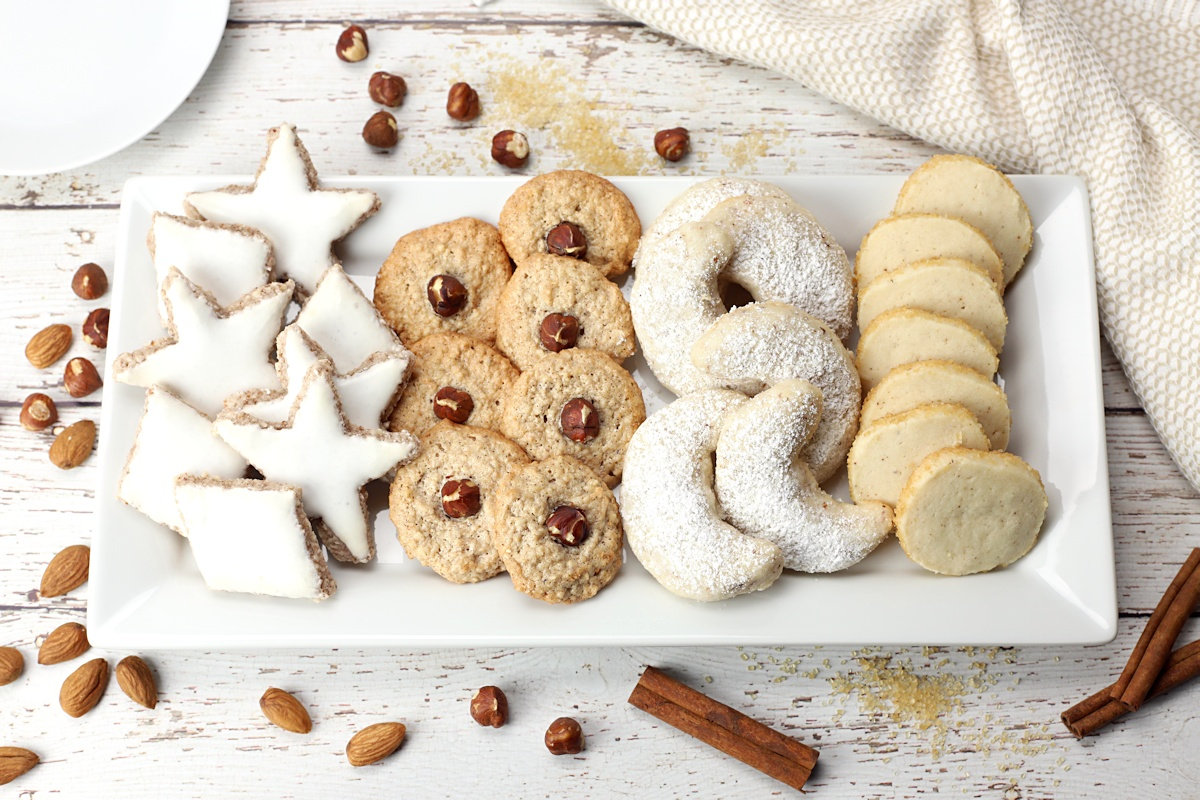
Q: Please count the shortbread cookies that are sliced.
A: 7